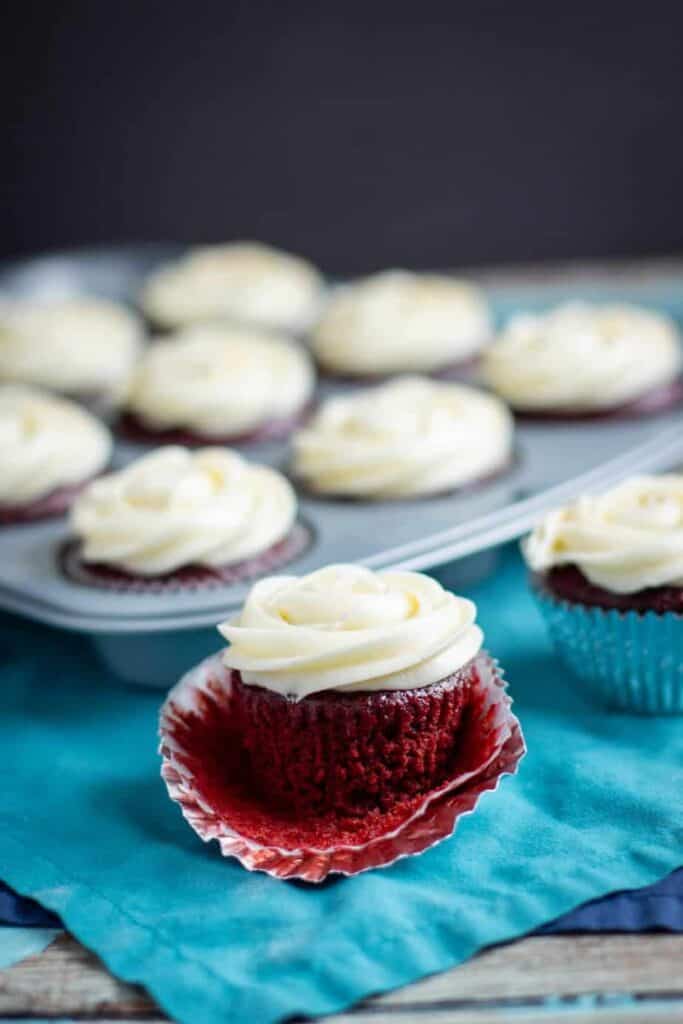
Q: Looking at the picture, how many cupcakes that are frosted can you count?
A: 10